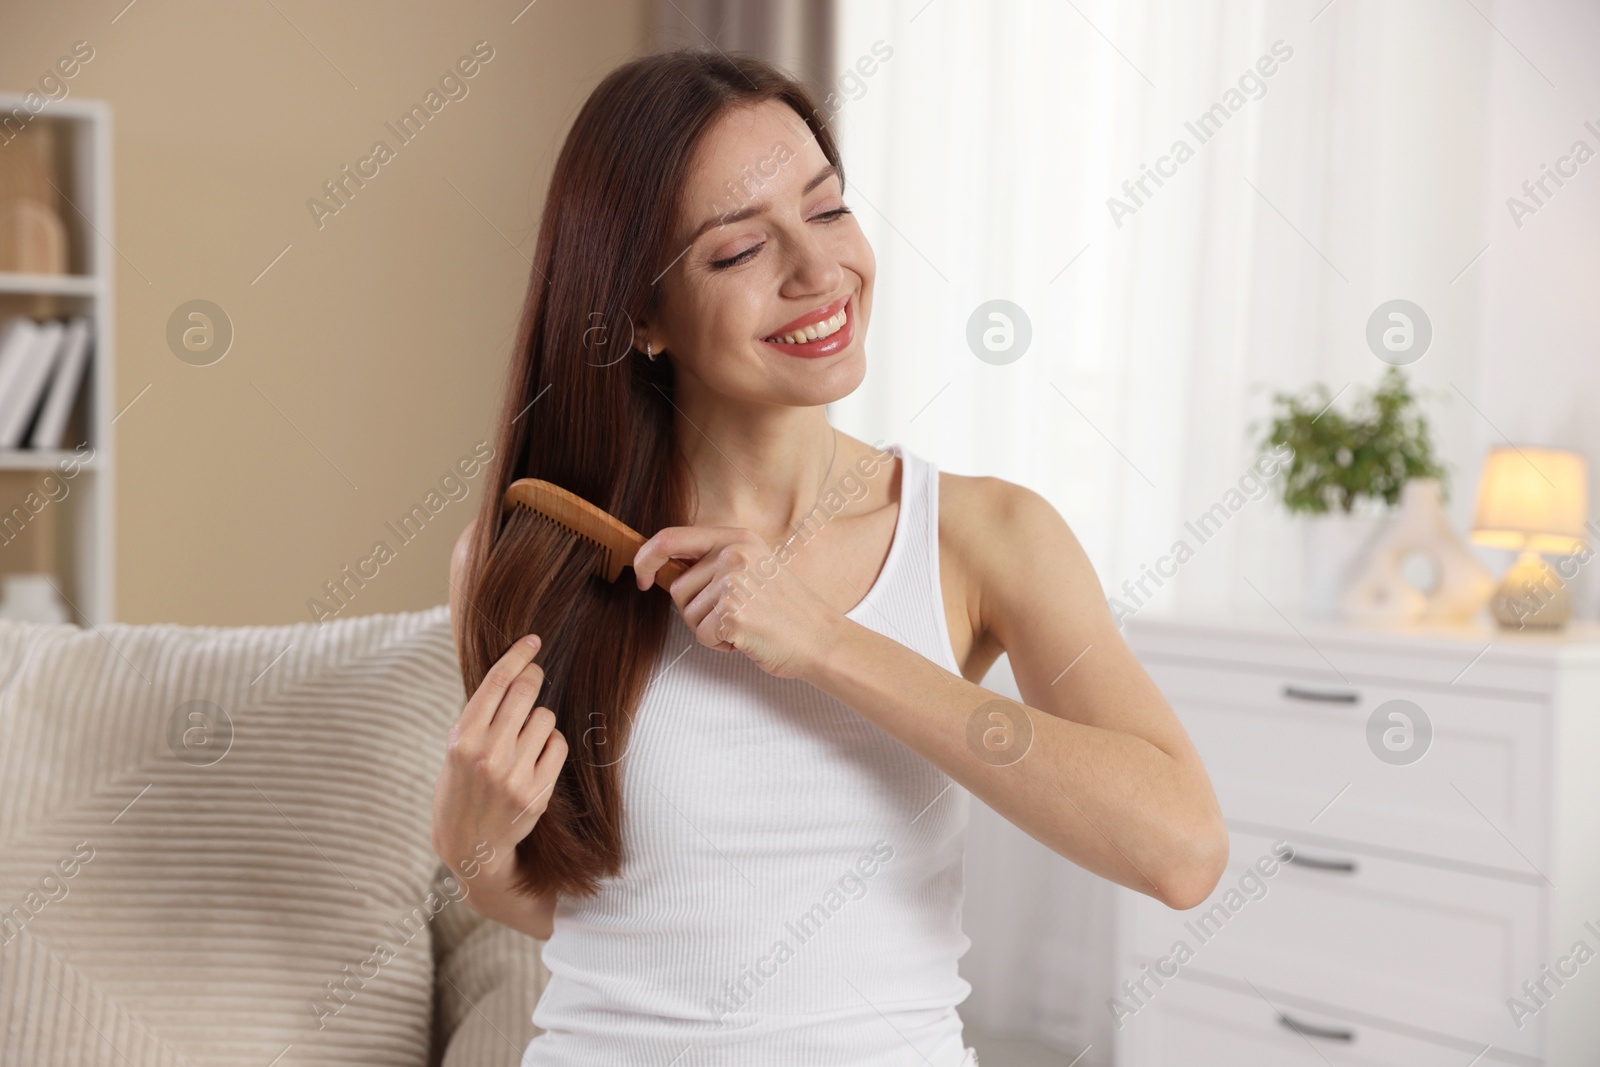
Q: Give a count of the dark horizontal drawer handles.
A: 3